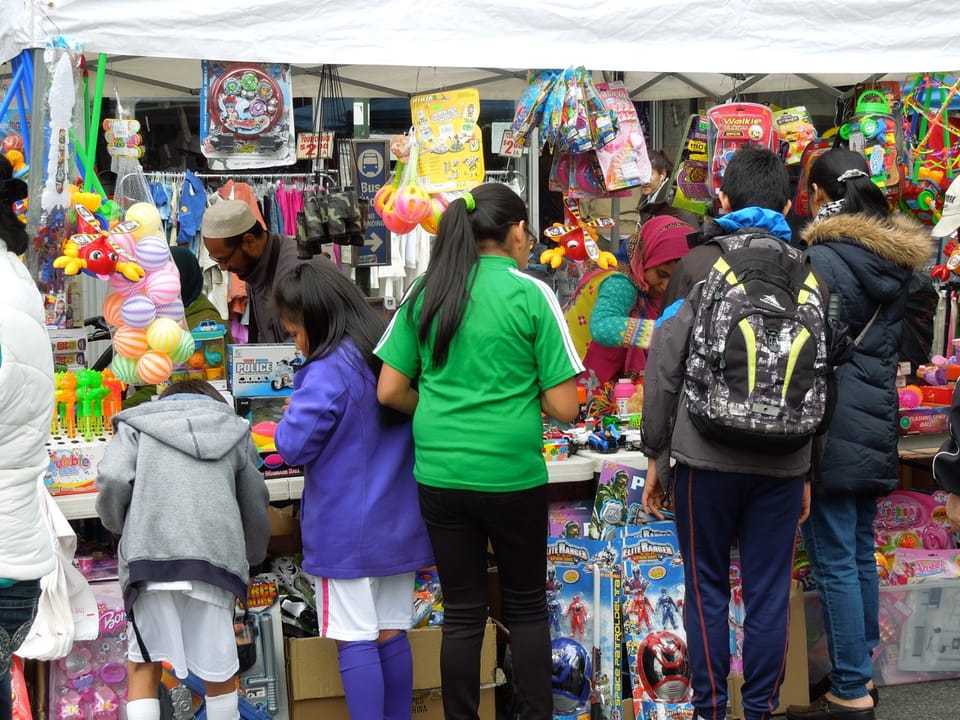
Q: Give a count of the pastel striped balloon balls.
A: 13